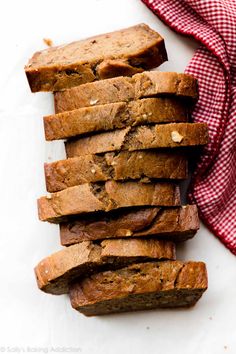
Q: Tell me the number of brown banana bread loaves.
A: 9